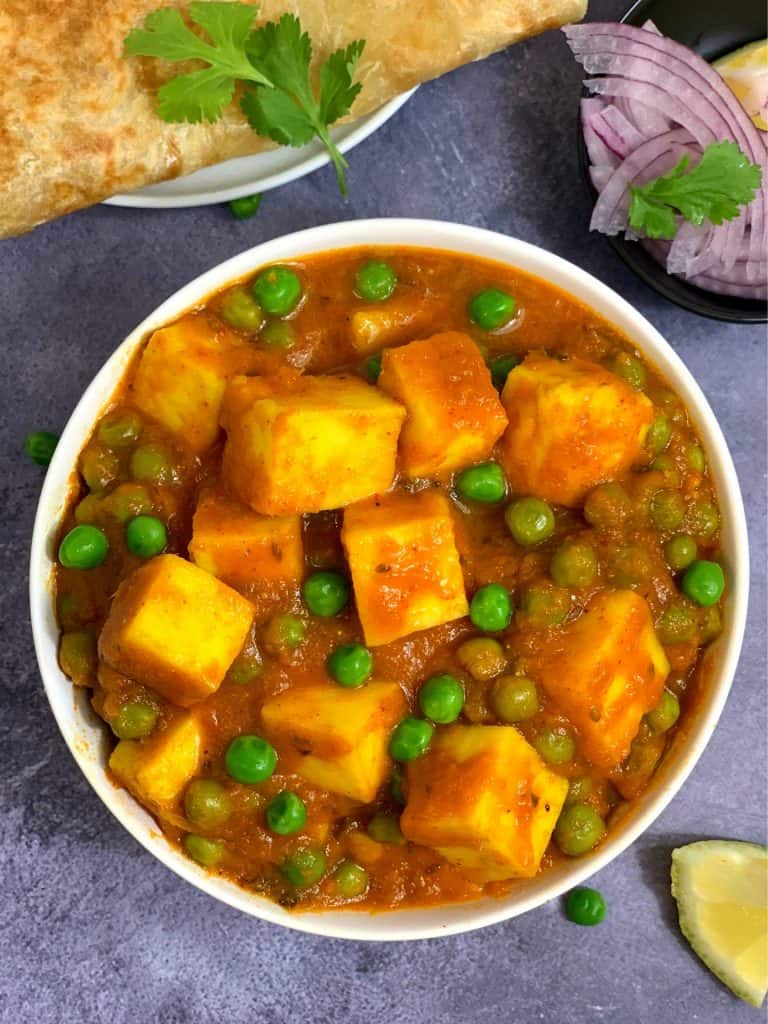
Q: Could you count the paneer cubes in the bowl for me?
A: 11